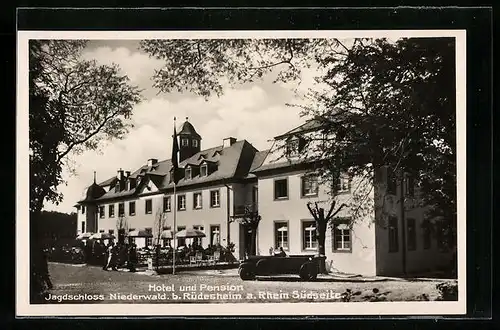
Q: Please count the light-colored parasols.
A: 5